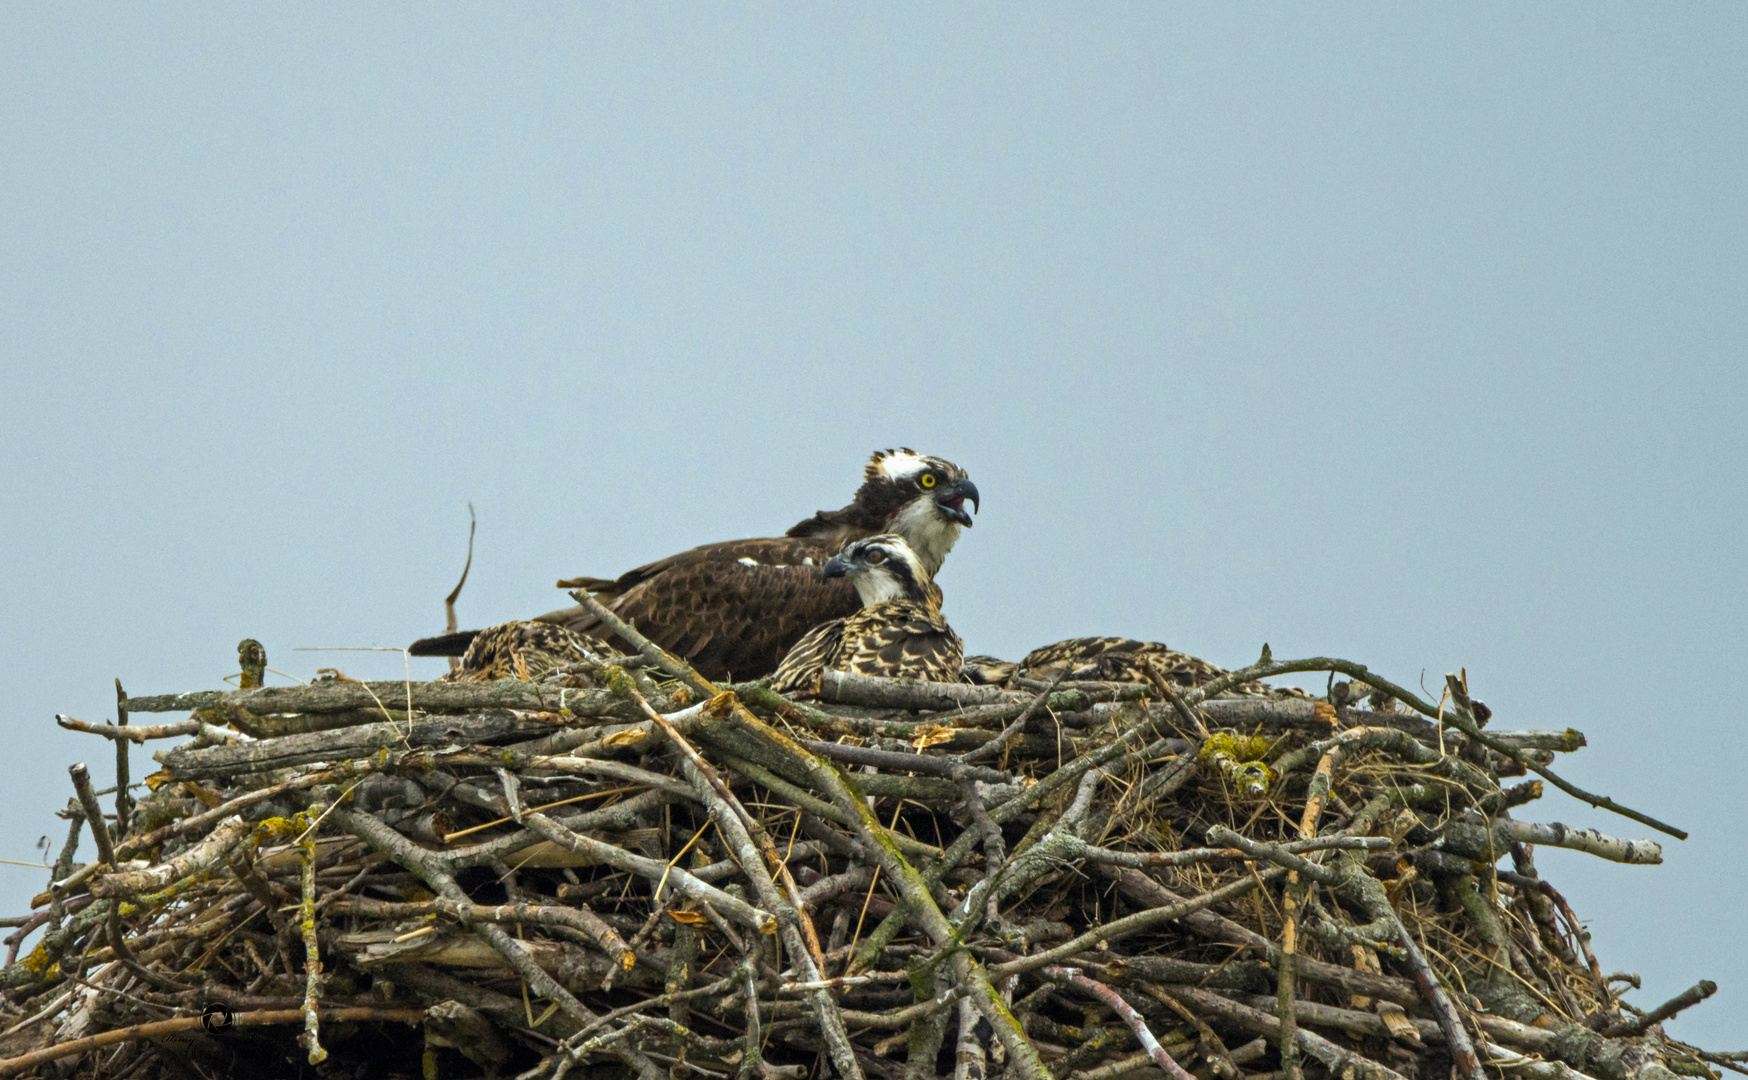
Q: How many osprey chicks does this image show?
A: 3